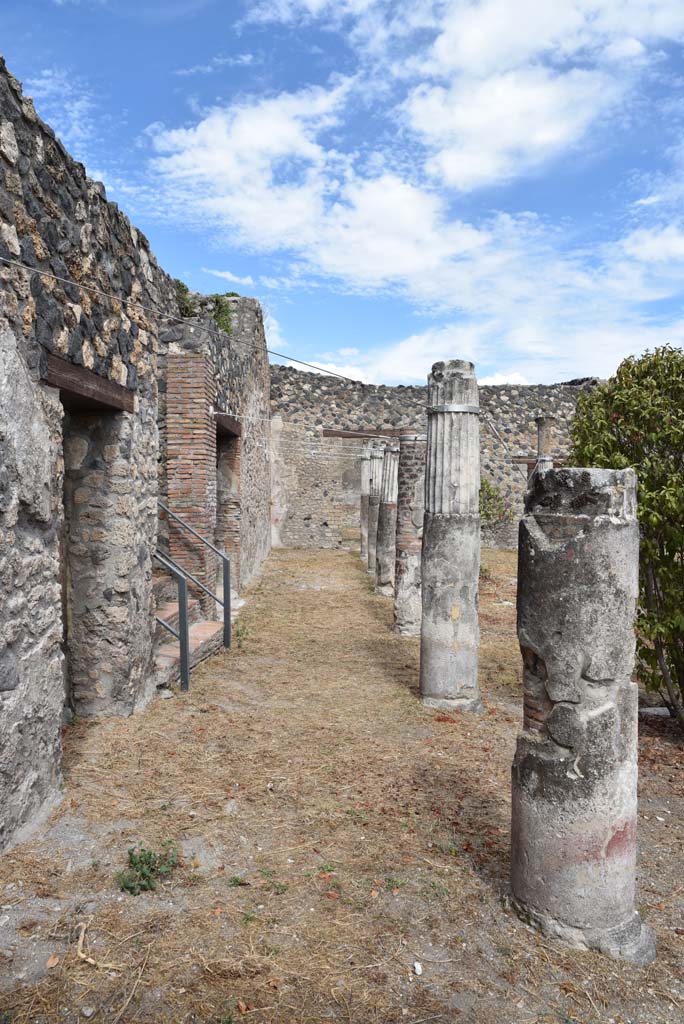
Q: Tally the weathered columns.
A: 7